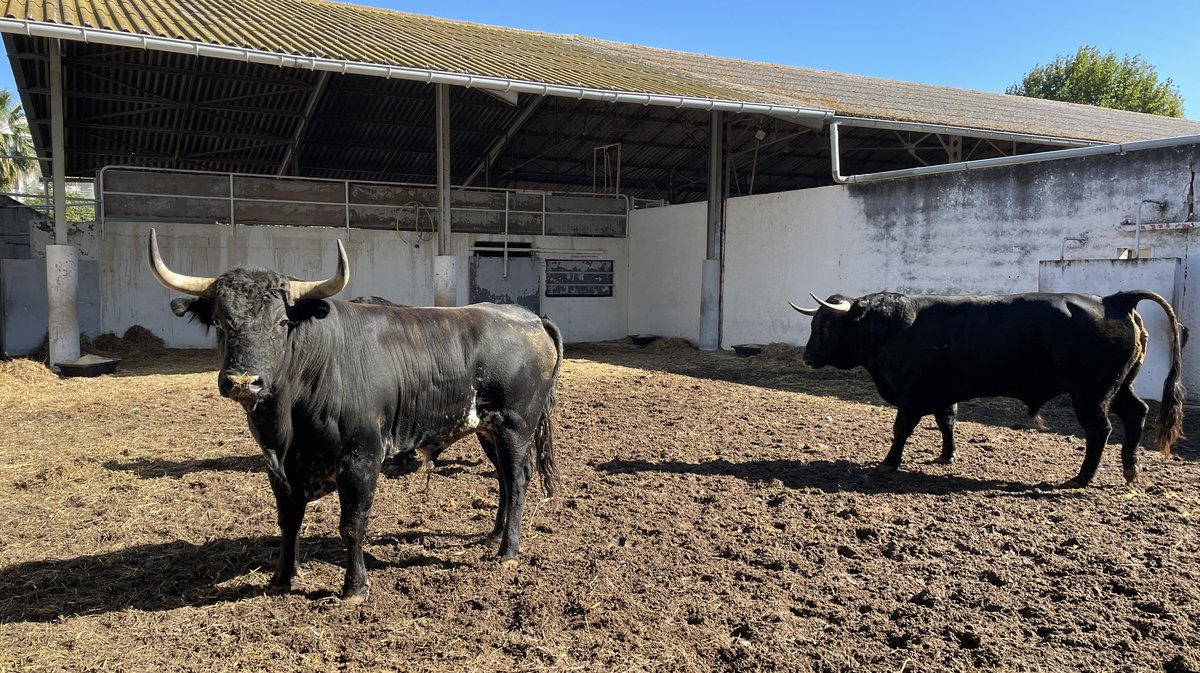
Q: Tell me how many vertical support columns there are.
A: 3